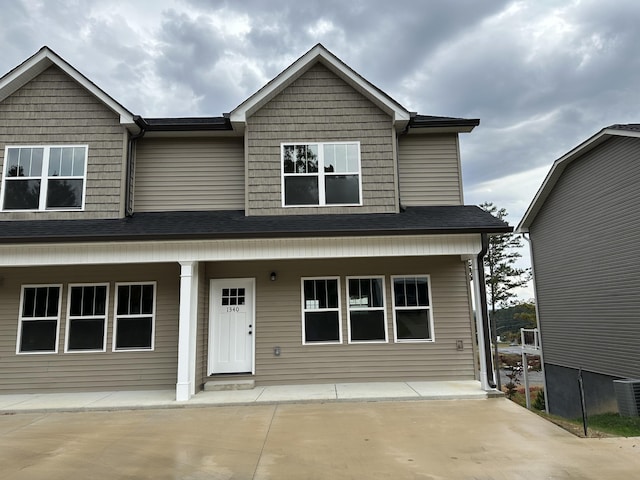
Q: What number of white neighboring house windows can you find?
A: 0